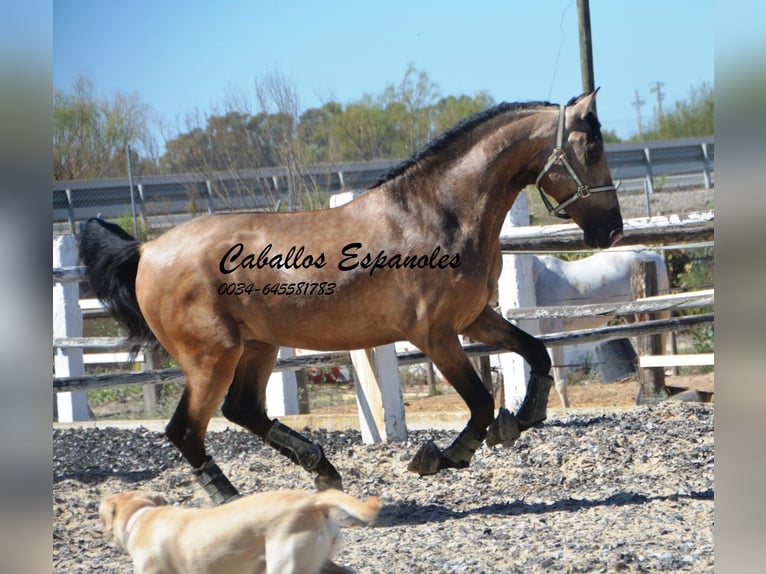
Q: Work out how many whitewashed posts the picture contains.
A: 4